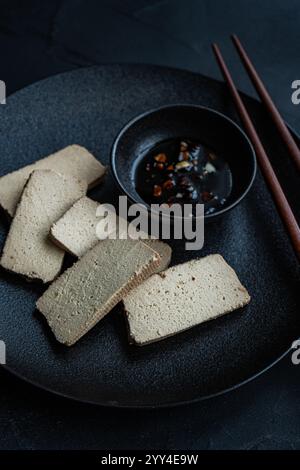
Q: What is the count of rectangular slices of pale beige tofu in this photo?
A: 5